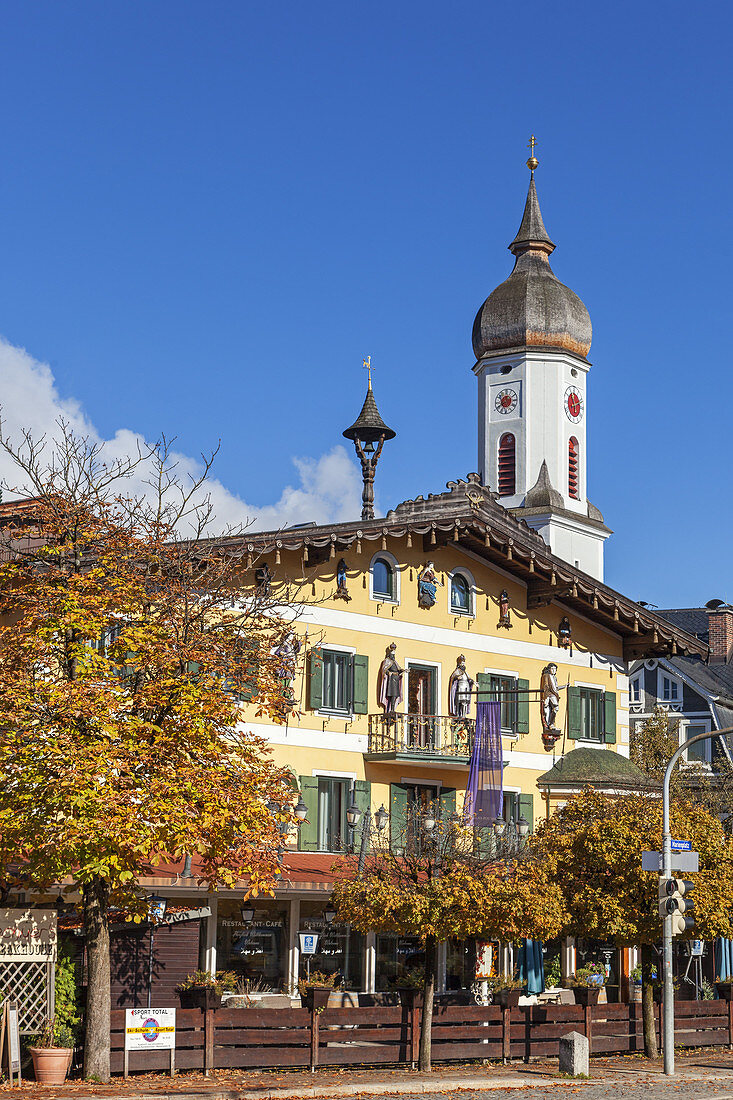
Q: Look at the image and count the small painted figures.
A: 5